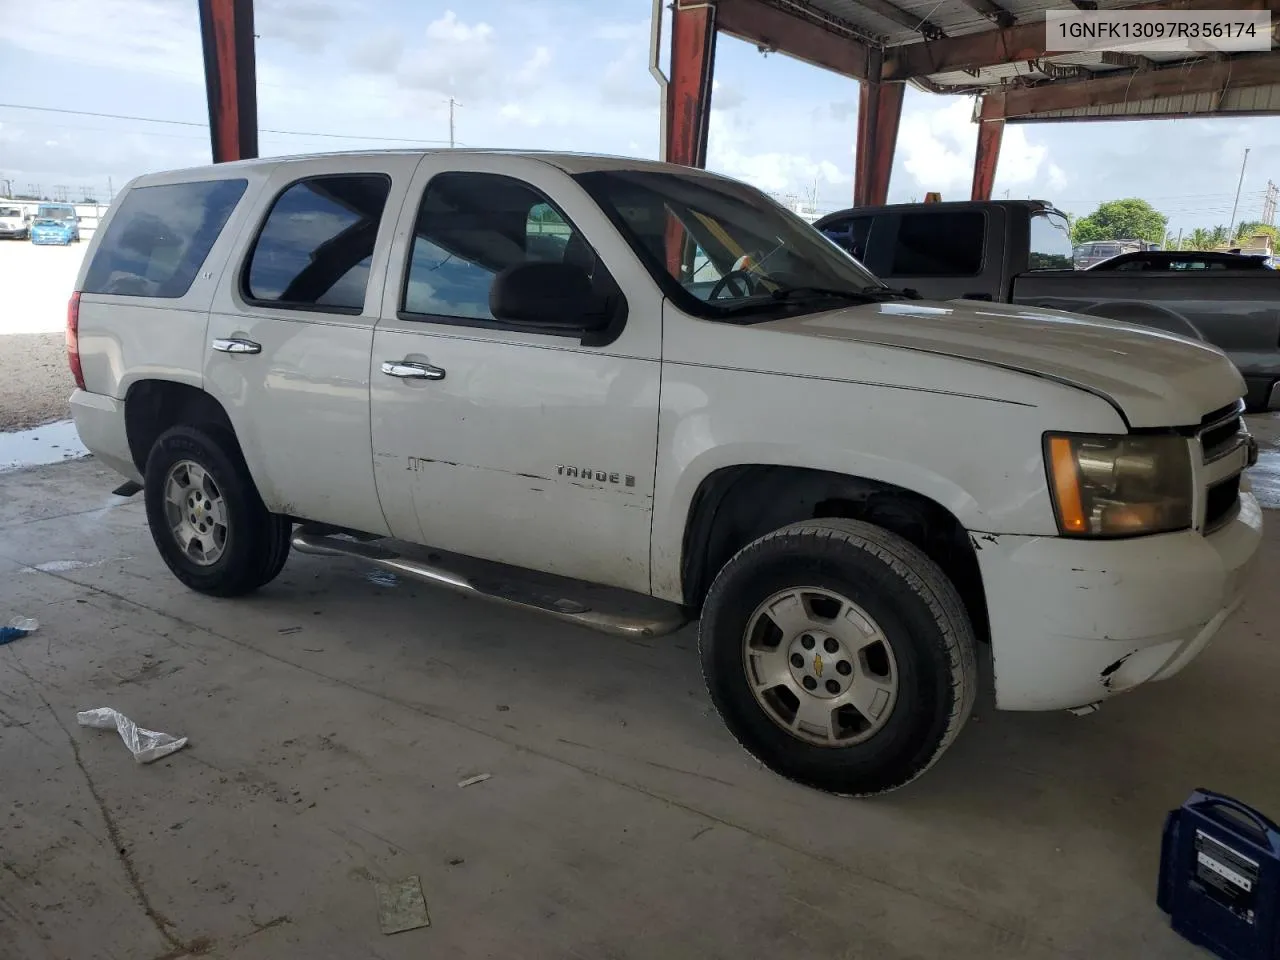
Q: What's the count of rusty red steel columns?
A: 4